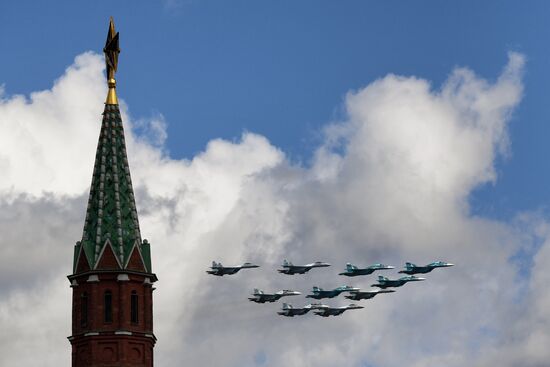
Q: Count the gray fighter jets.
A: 6